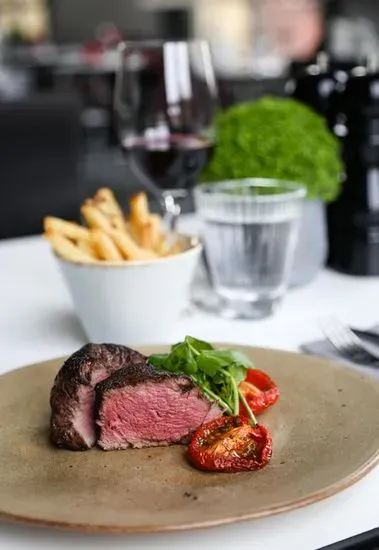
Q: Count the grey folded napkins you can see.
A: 1